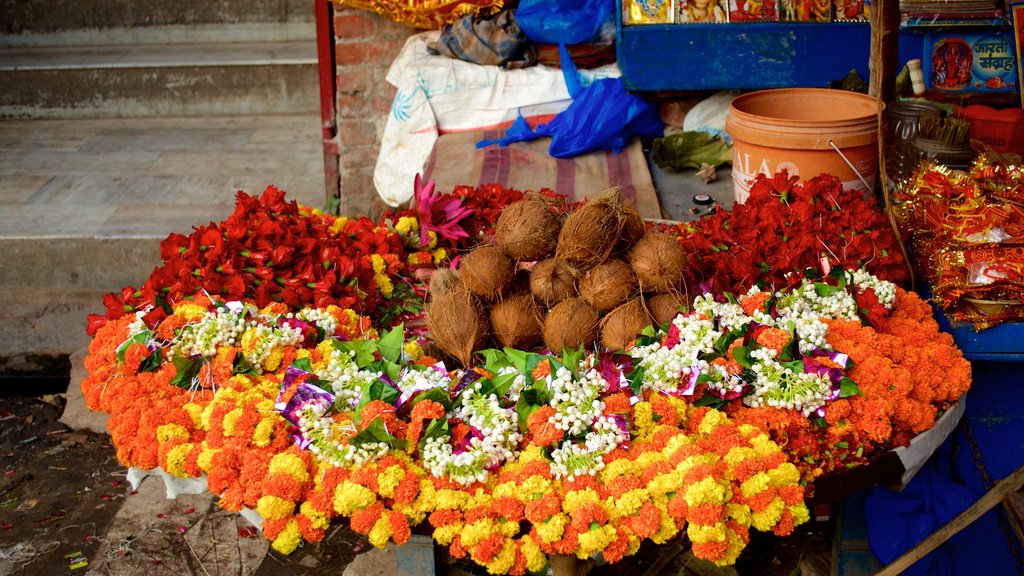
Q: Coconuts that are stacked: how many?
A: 13